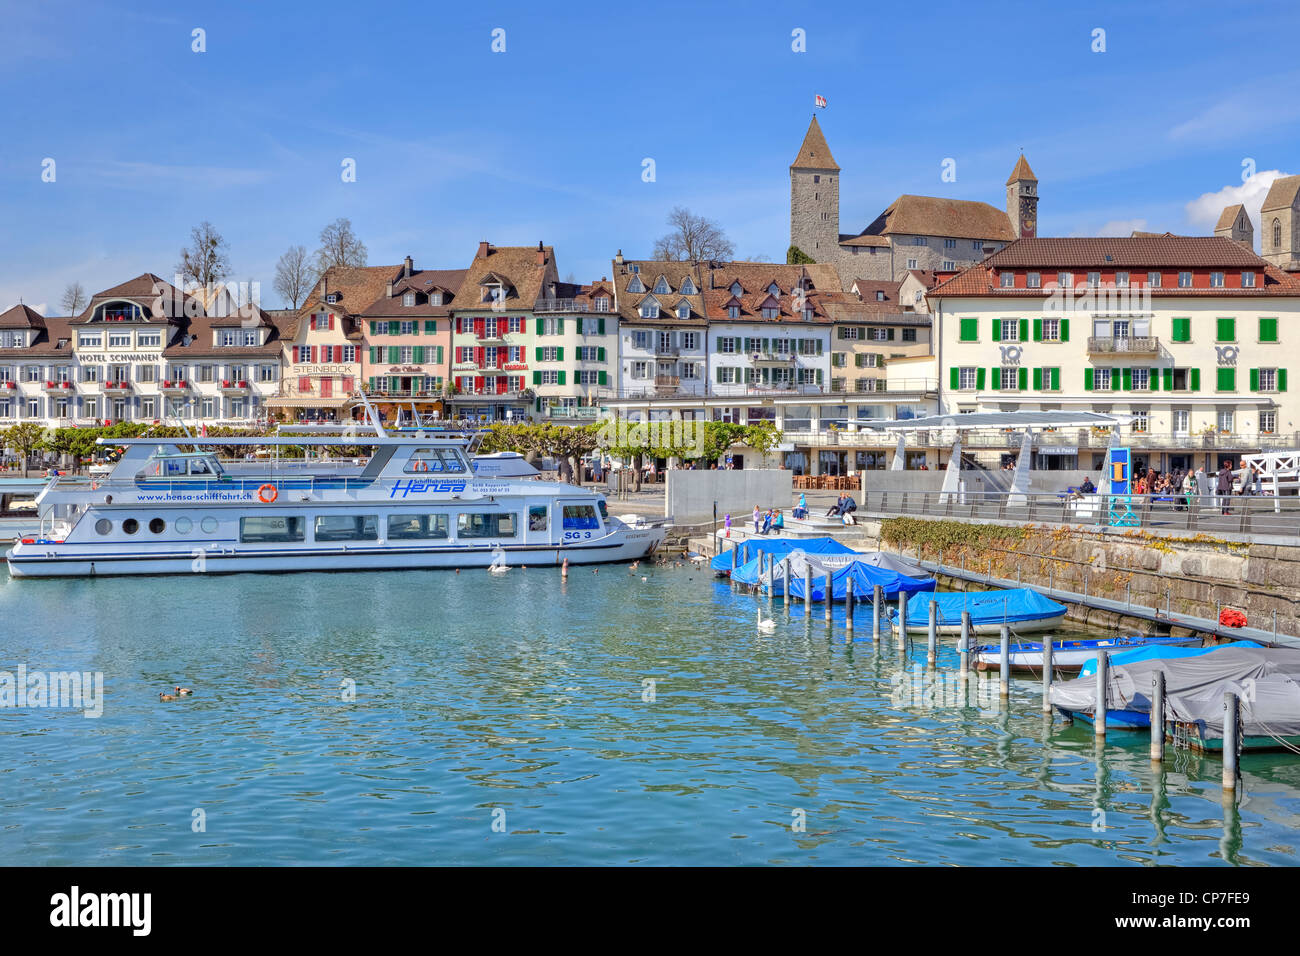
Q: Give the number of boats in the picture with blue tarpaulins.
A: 5